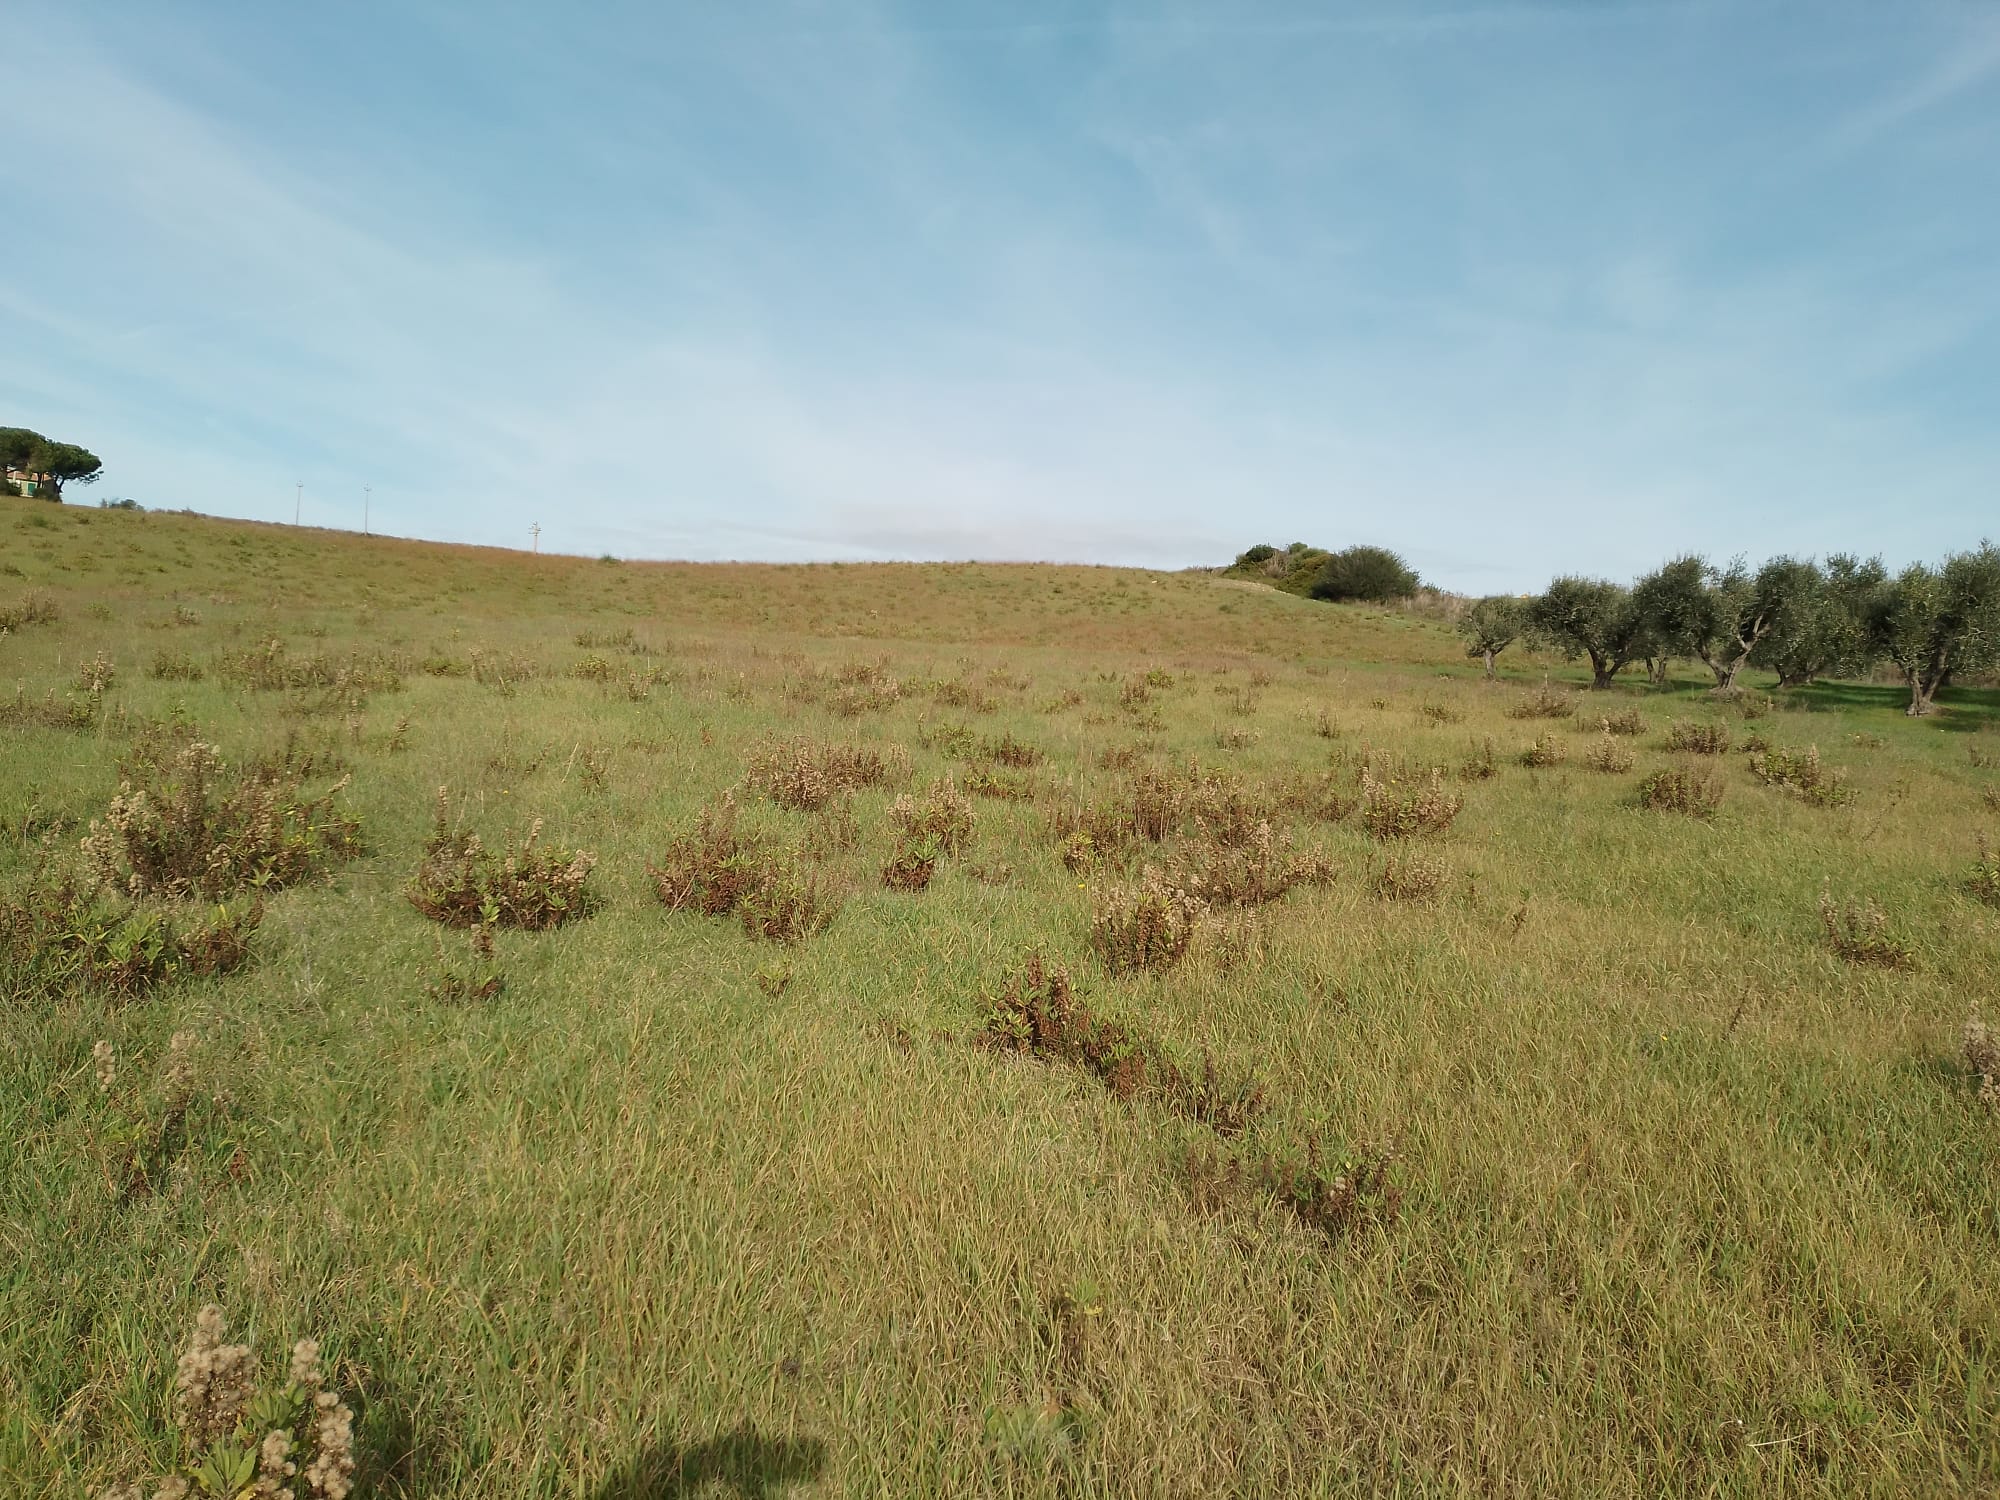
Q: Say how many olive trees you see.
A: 6